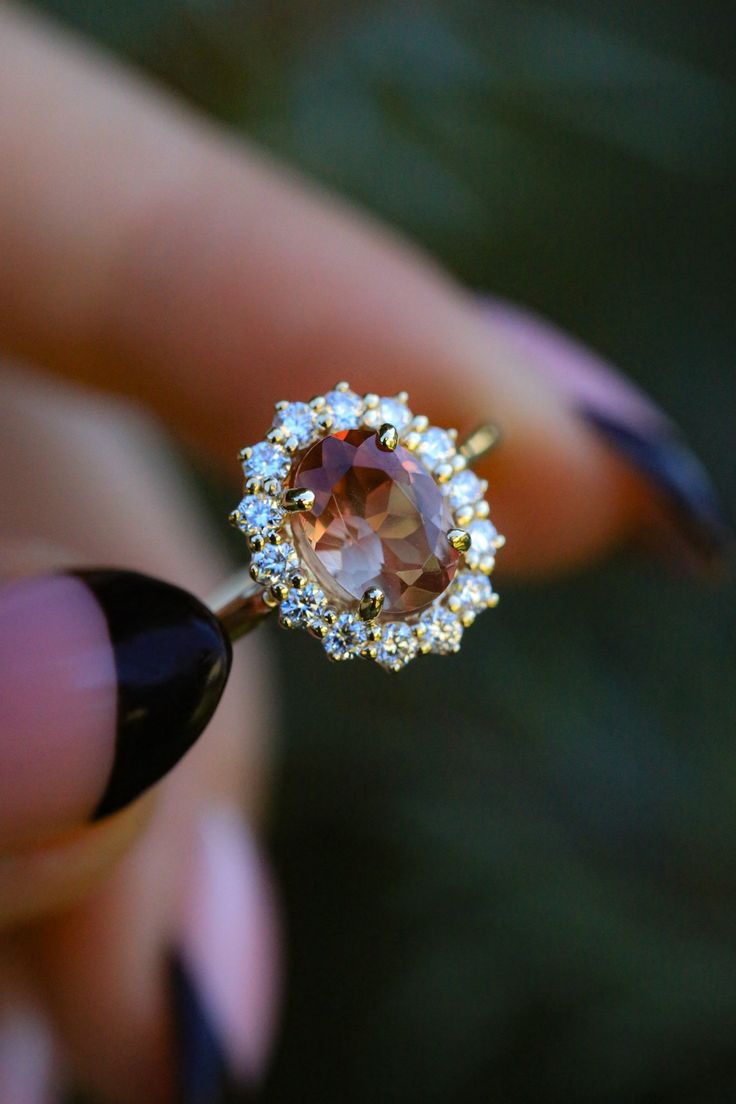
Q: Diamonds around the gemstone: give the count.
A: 14